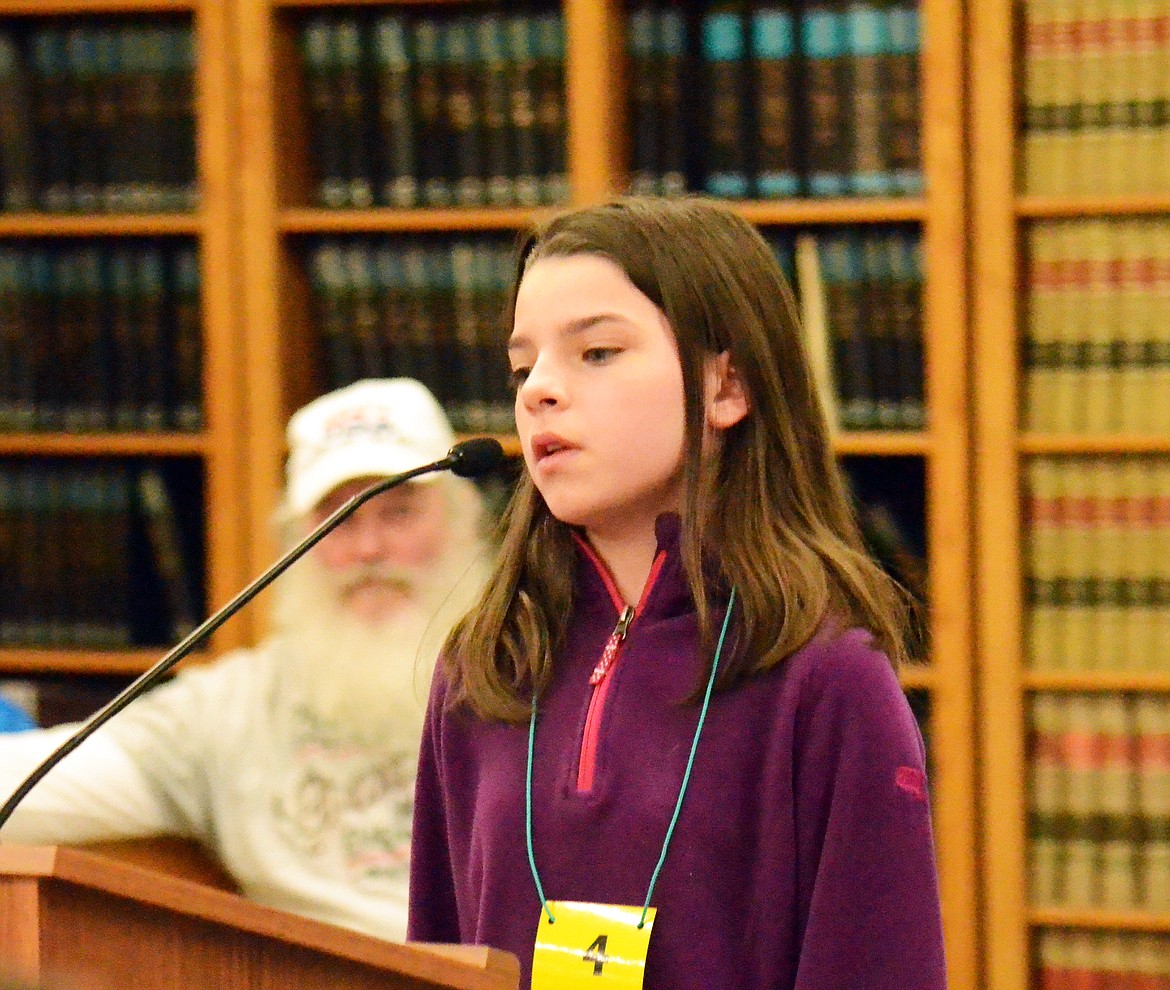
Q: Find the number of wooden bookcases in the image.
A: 3